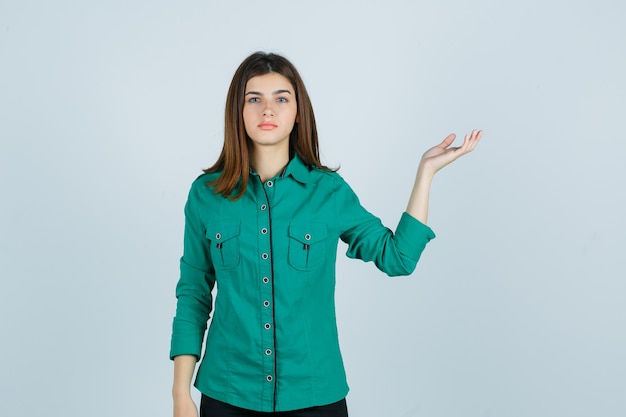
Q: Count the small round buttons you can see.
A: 11